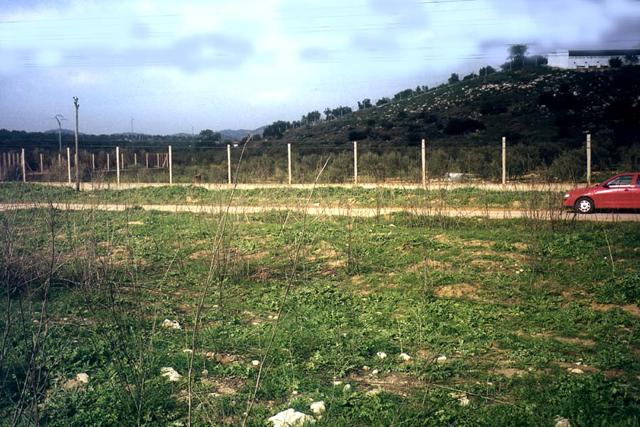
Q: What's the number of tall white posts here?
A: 10